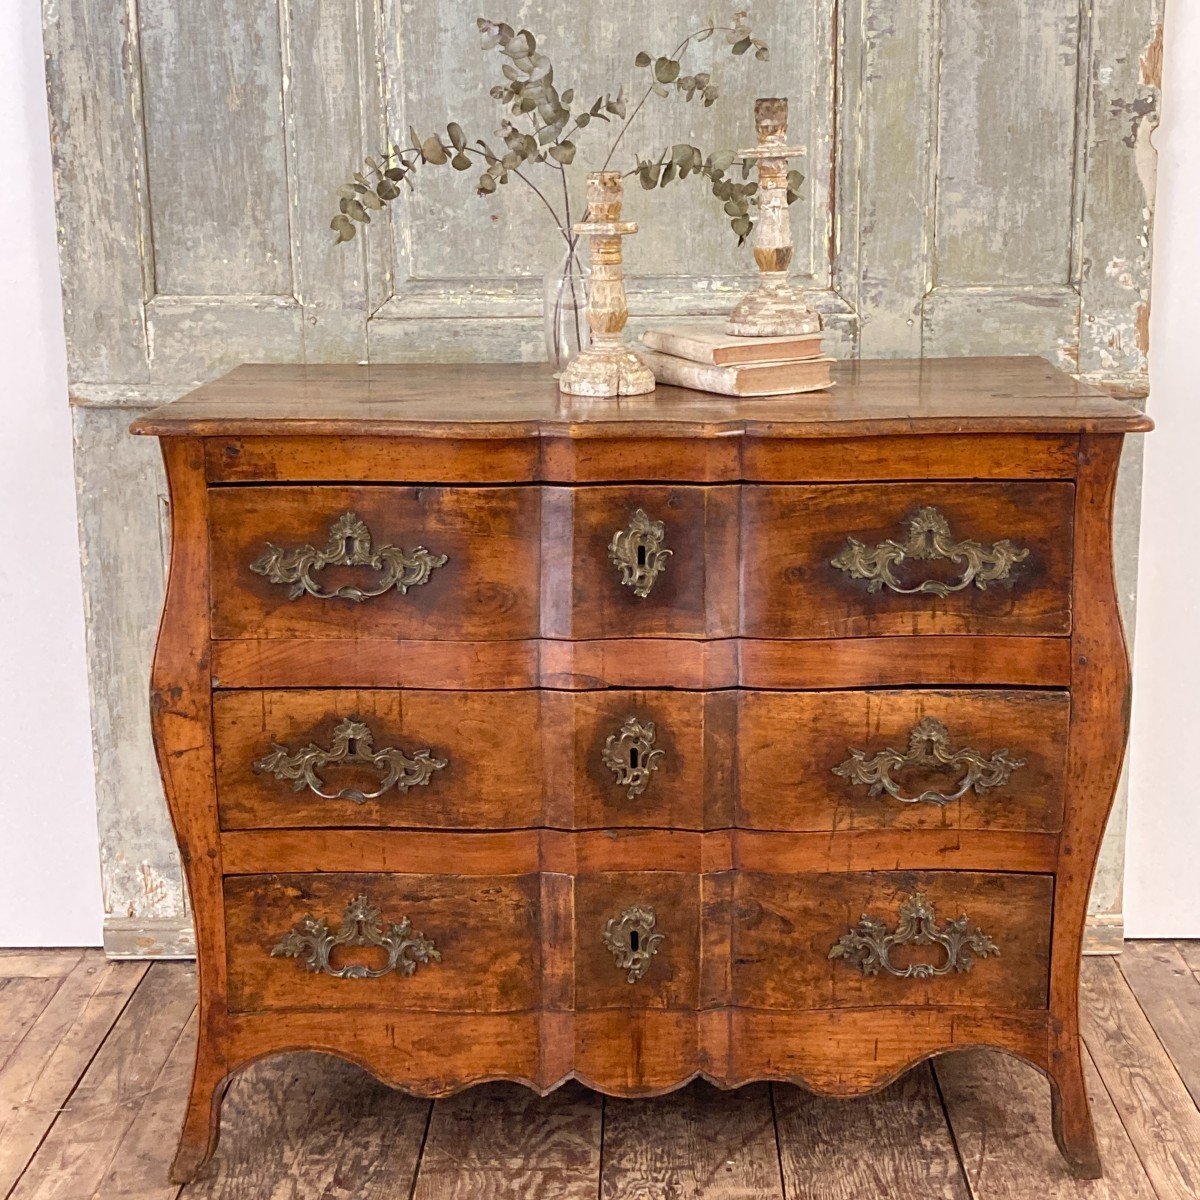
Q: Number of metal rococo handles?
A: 6